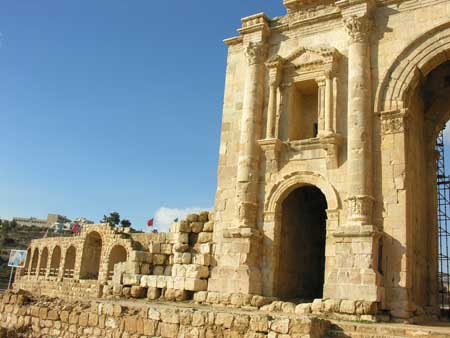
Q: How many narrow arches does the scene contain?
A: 5